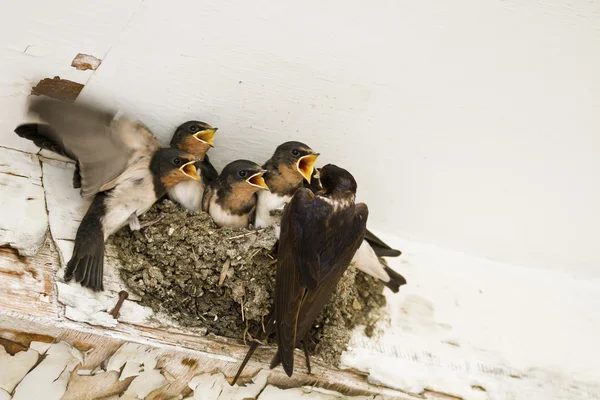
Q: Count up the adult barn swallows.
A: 1